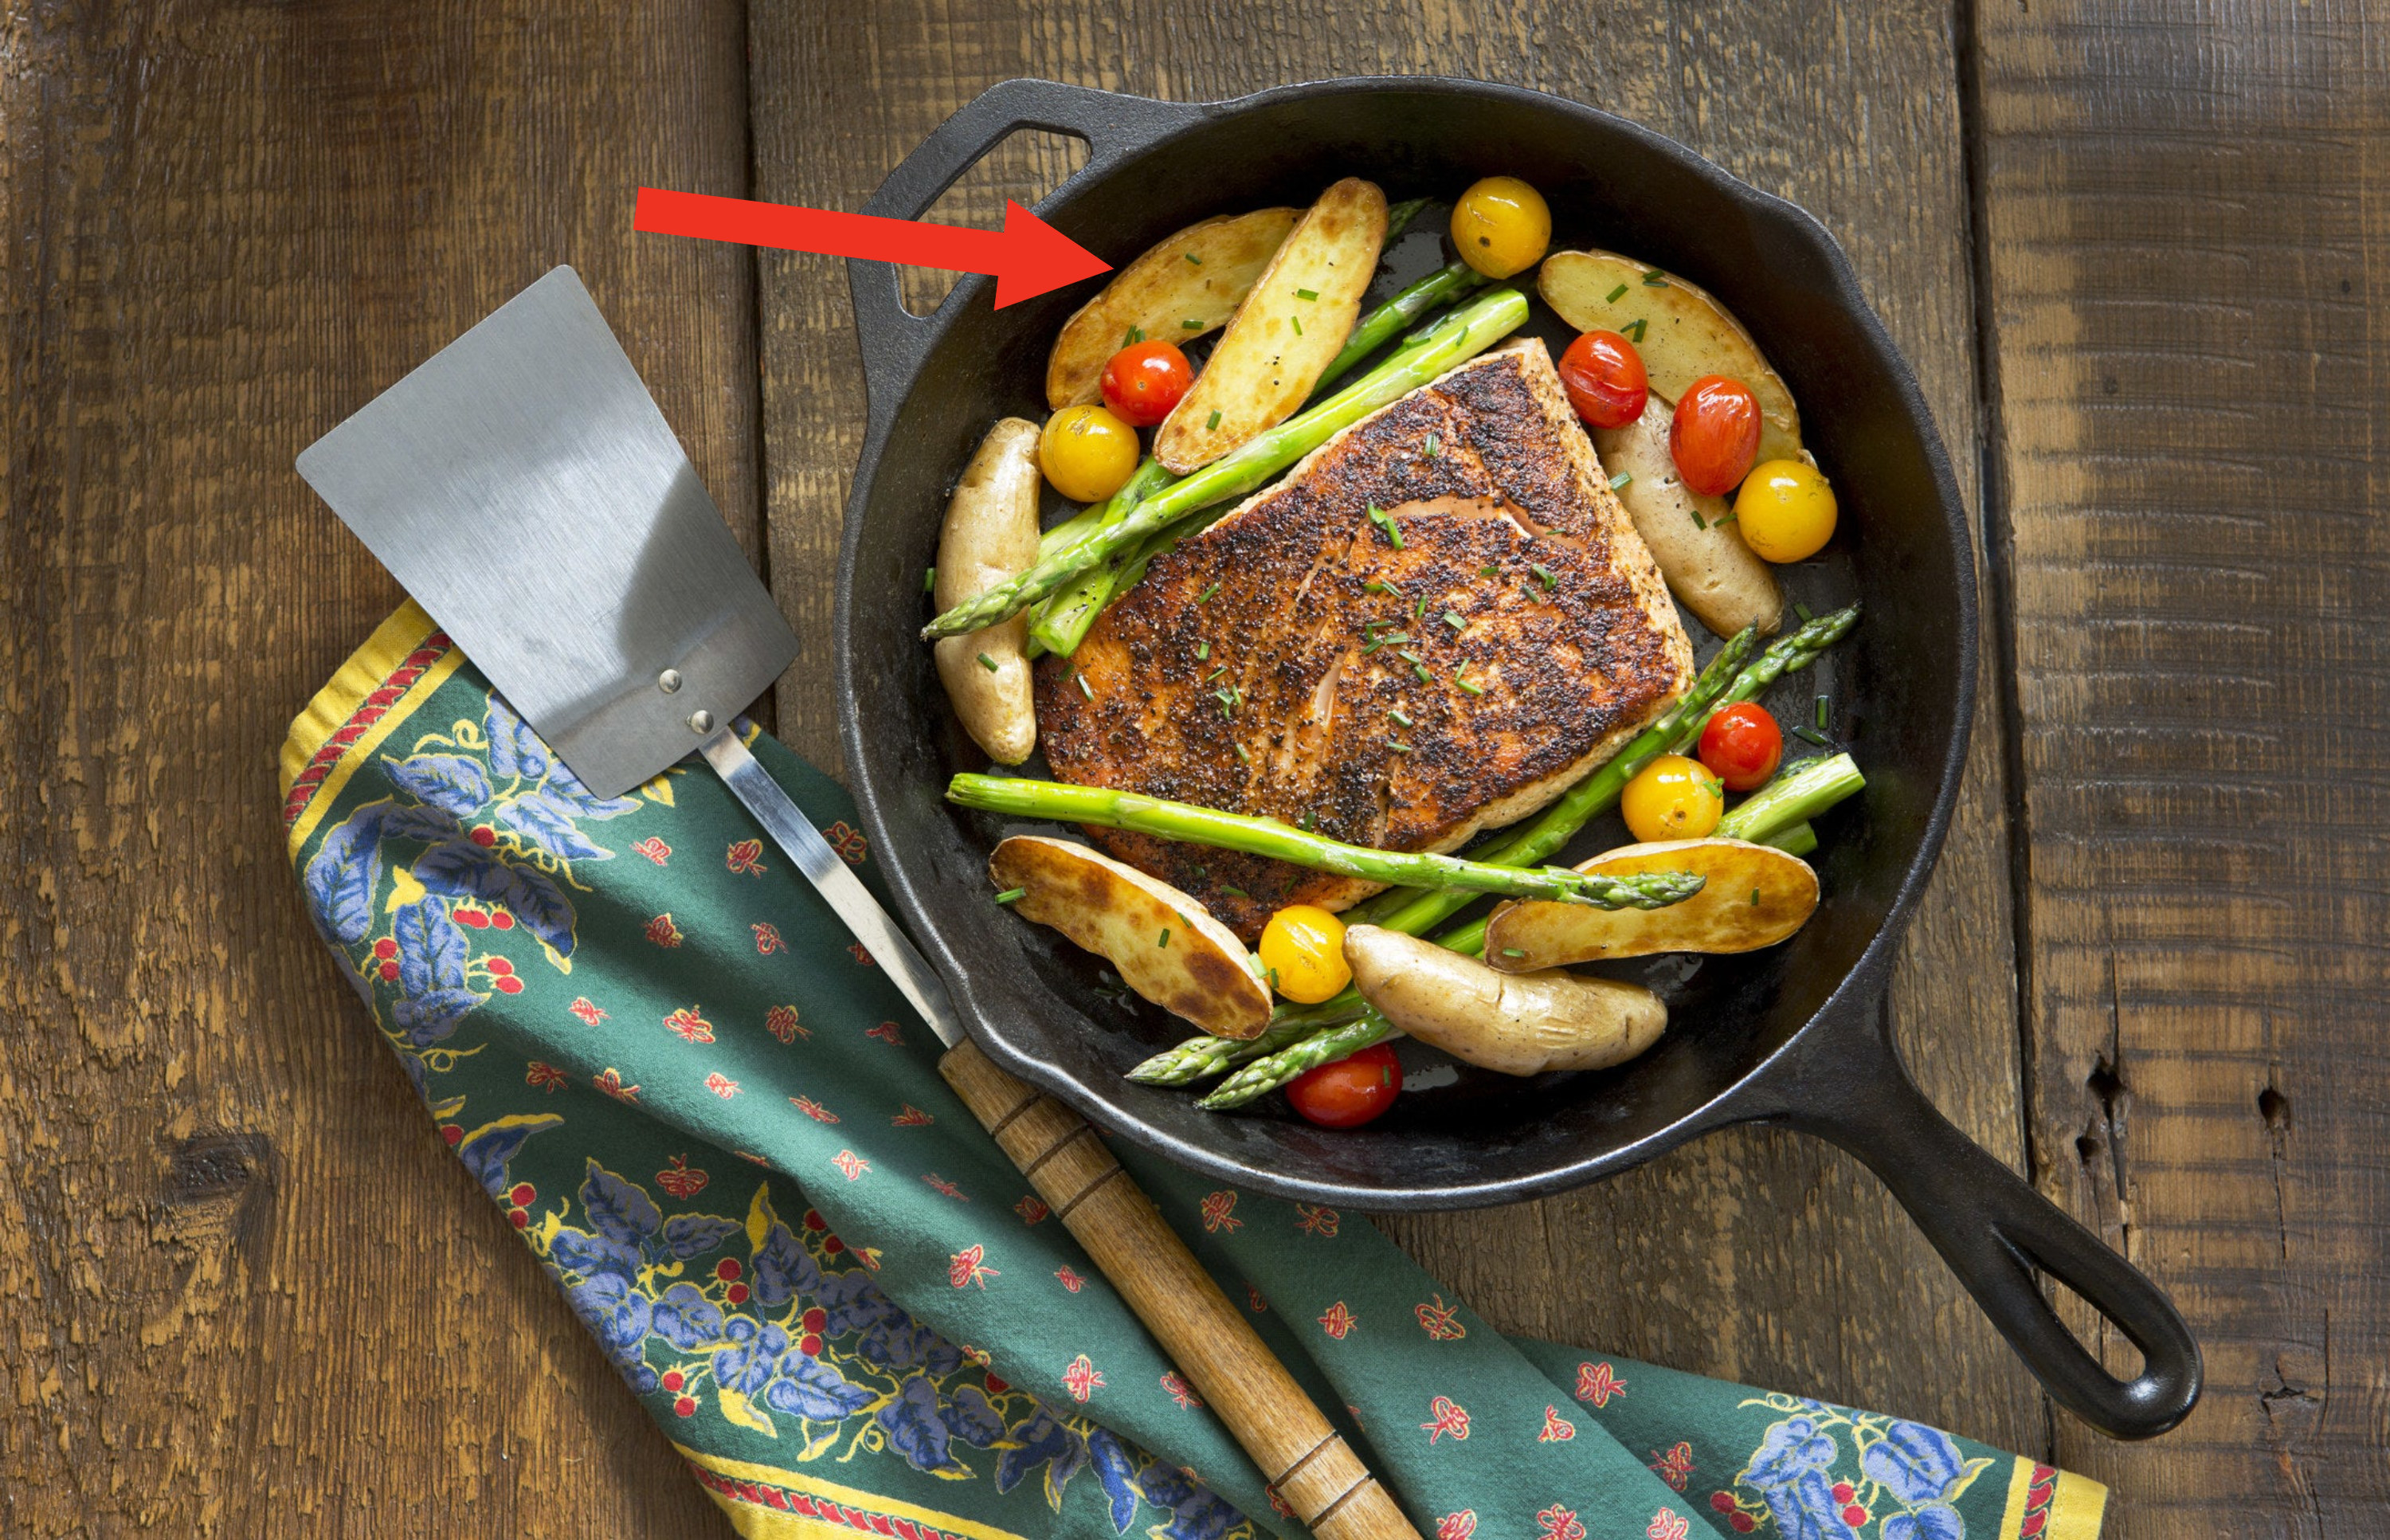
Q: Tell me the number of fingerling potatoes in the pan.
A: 8